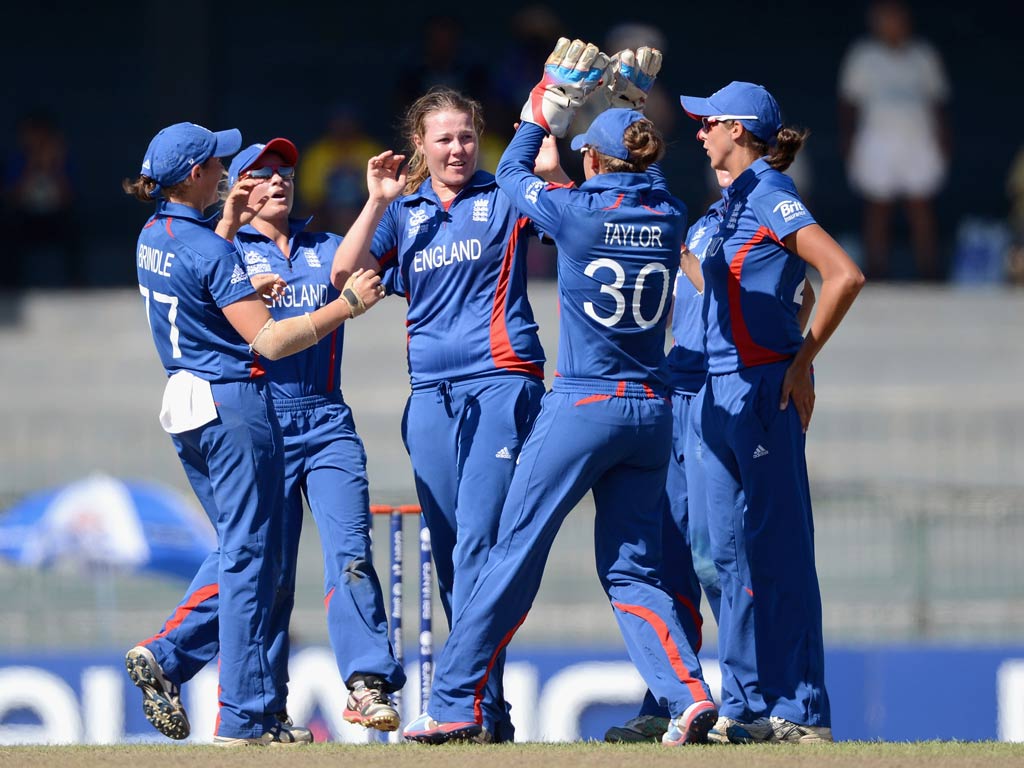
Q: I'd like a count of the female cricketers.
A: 6